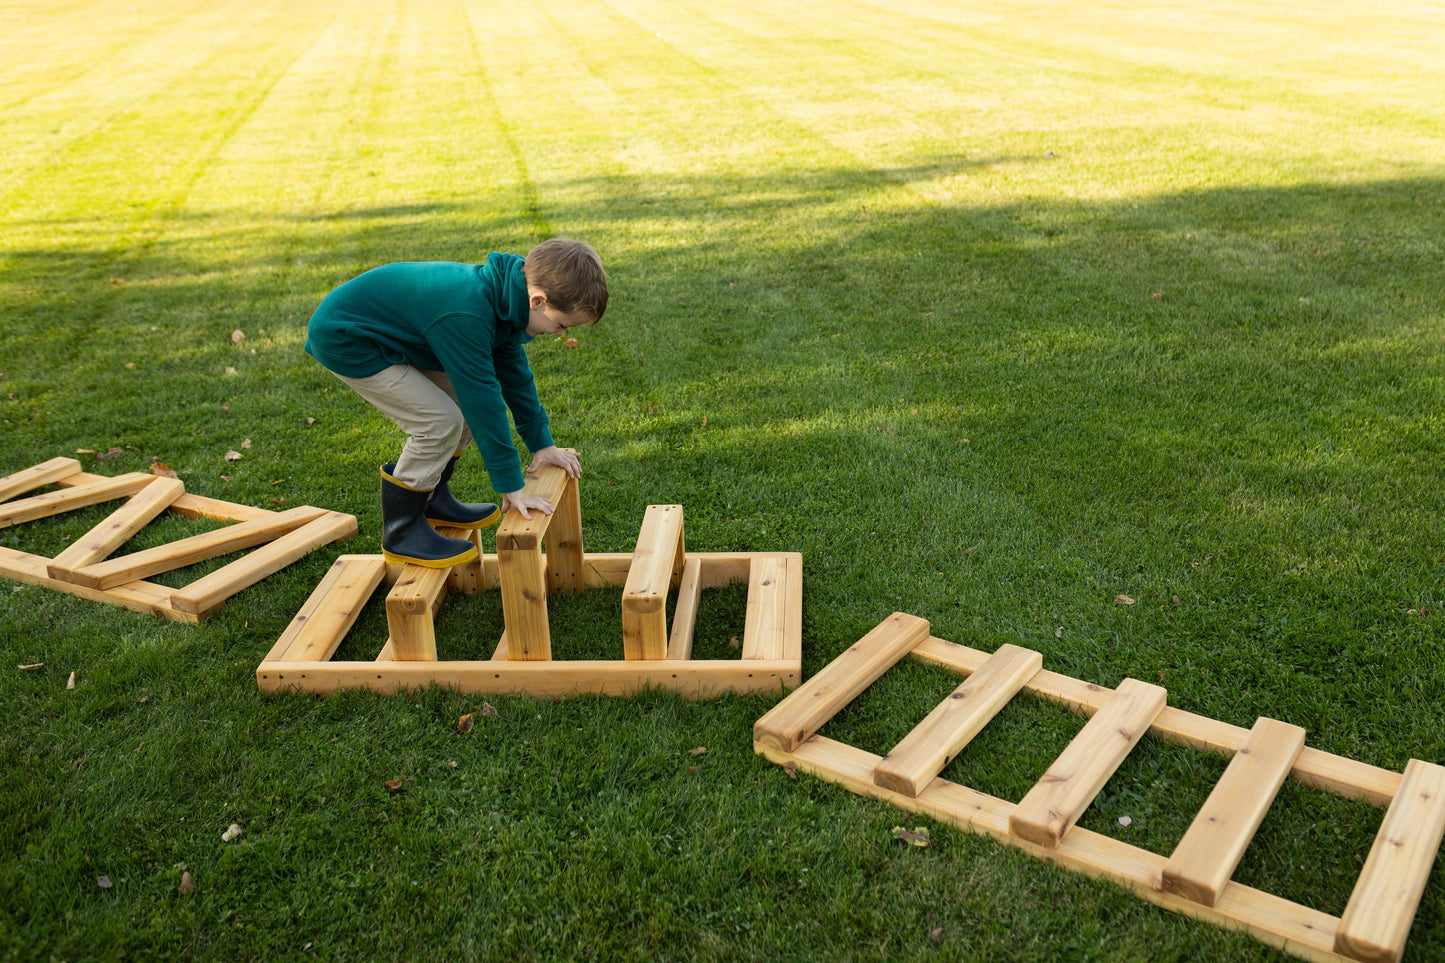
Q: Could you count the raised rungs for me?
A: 3